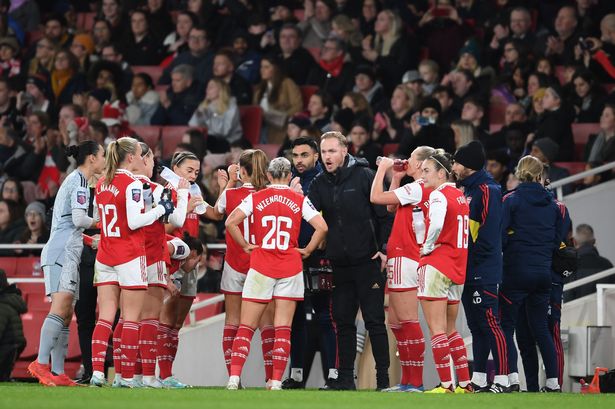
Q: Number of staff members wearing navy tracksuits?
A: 4